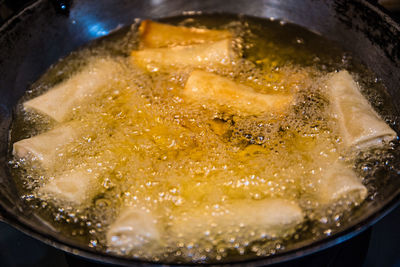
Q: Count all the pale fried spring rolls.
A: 7